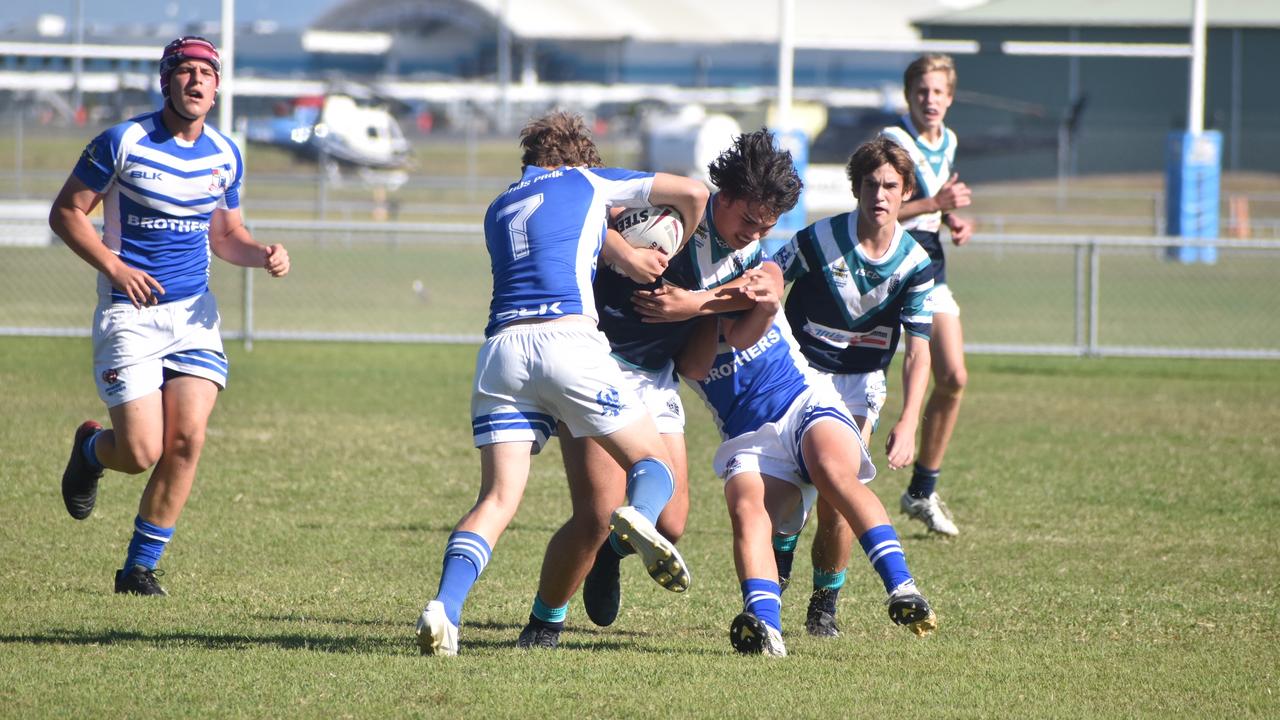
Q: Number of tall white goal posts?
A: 3